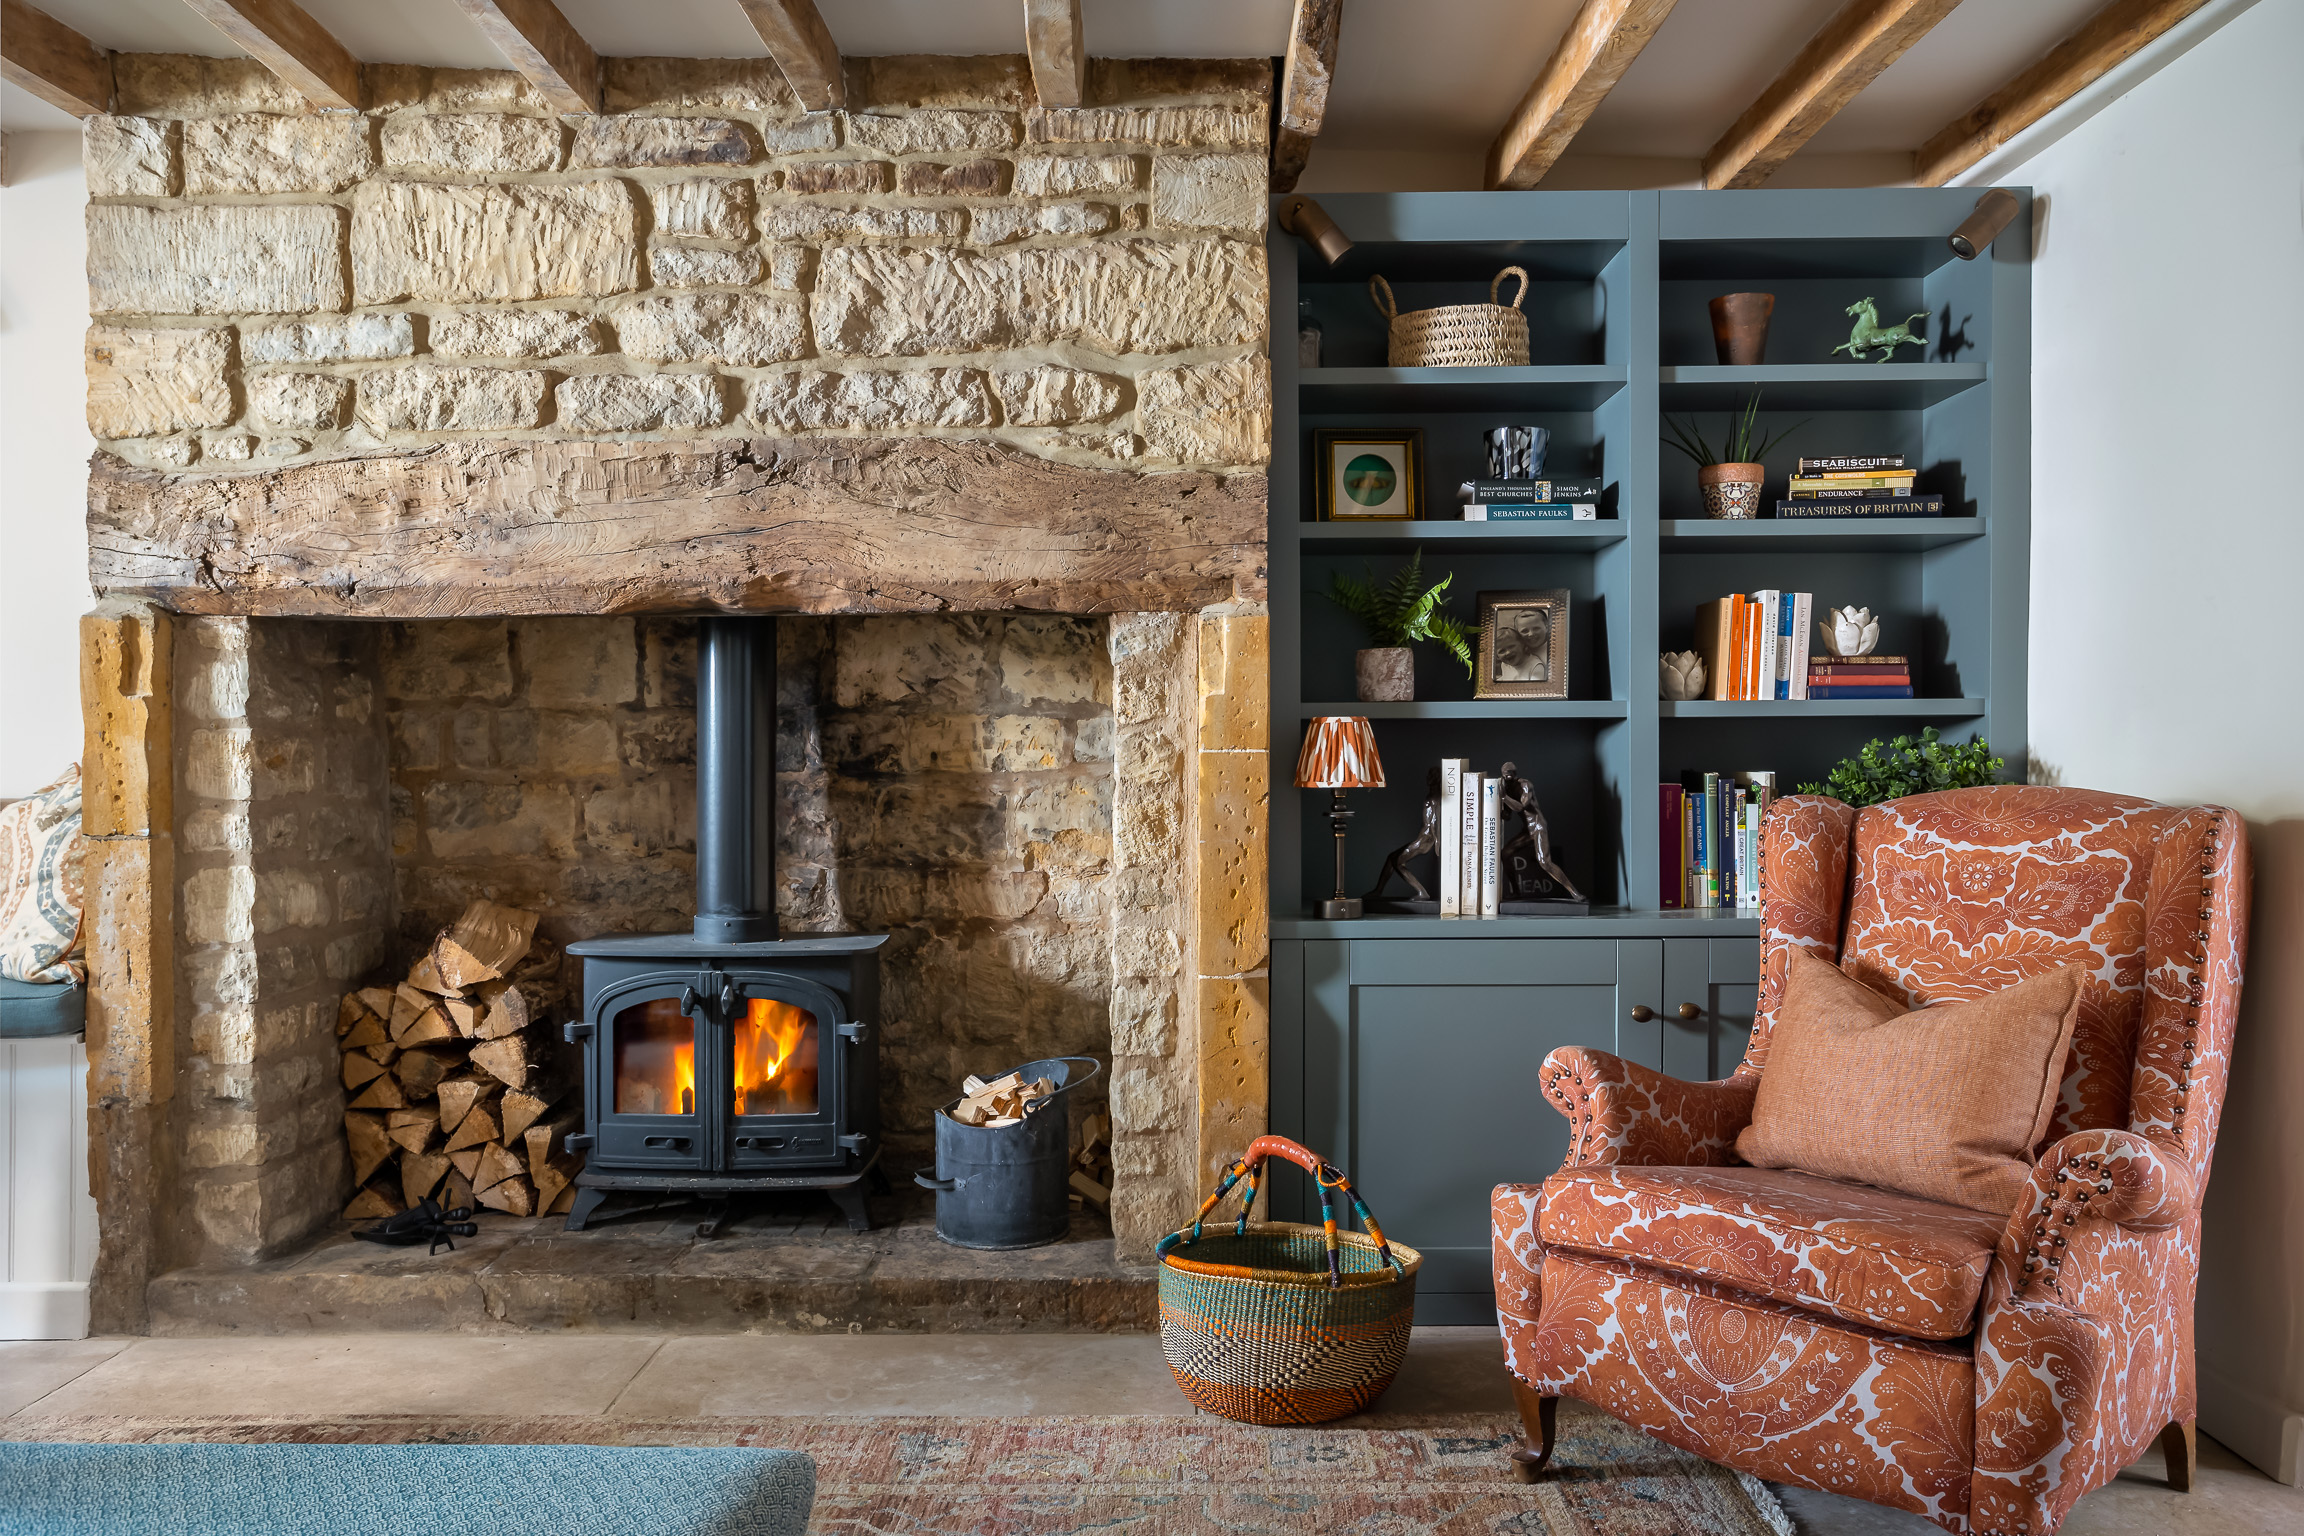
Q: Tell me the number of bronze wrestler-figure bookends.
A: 2